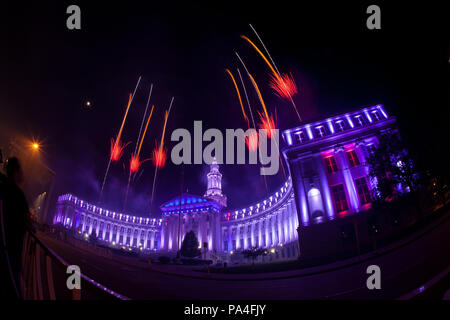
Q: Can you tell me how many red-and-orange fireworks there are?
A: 6